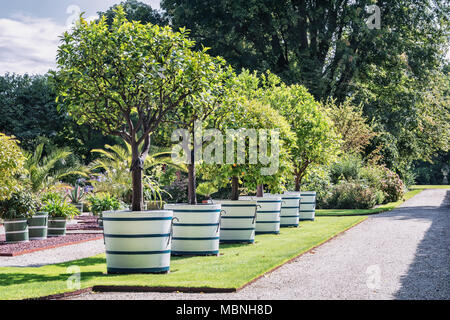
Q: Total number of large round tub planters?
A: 6